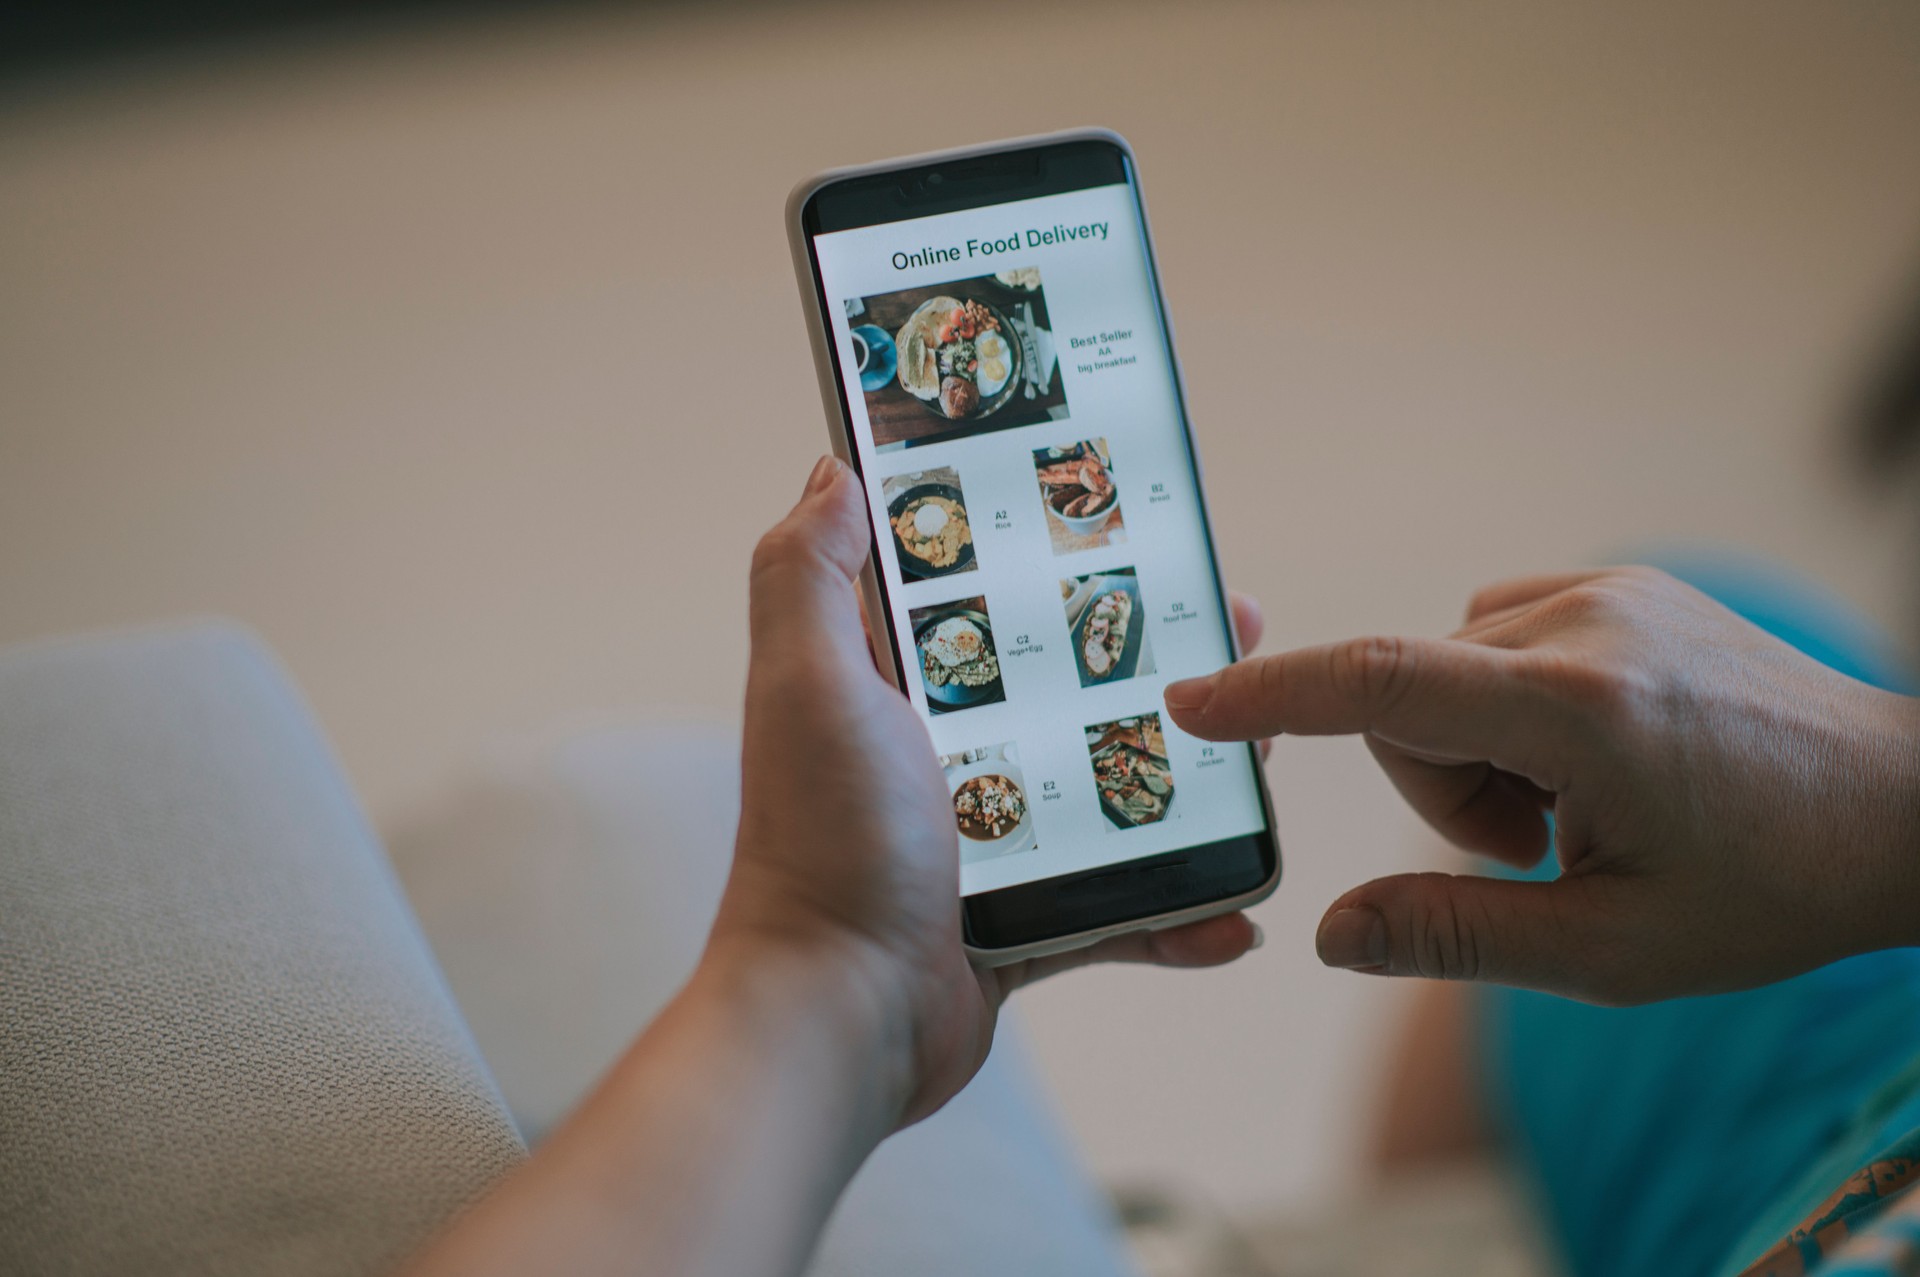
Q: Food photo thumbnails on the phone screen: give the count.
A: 7